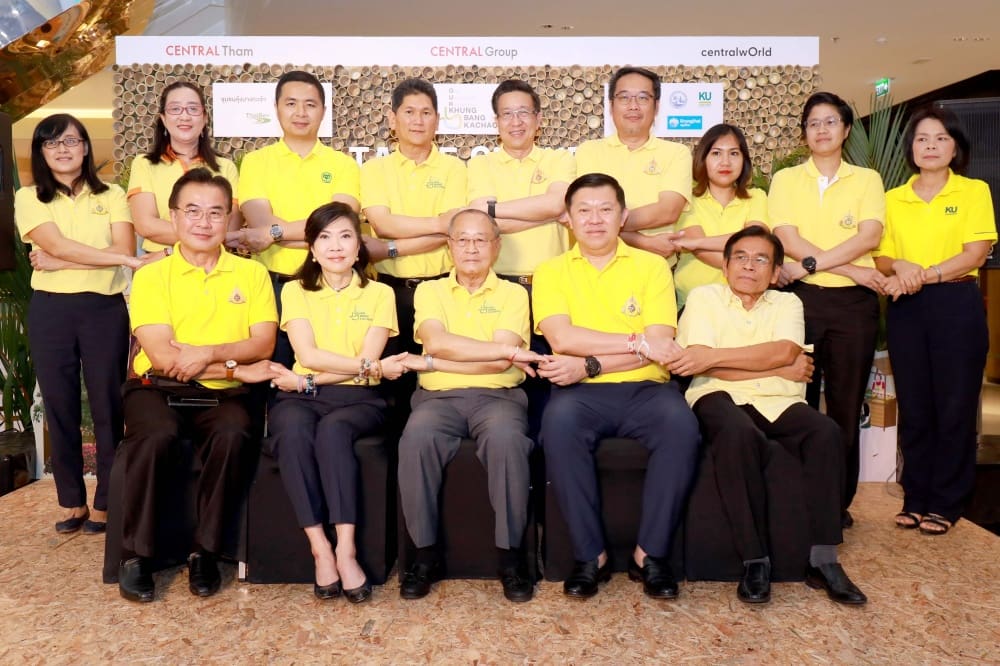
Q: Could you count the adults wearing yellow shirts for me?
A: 14